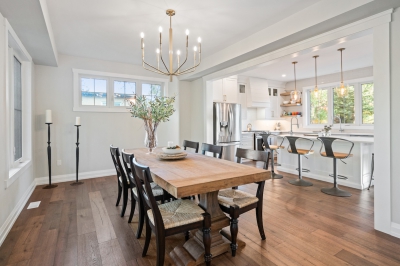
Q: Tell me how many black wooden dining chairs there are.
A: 6